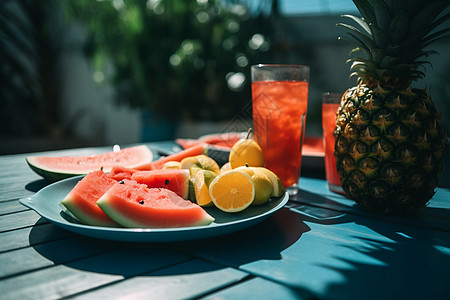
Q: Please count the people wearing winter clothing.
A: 0